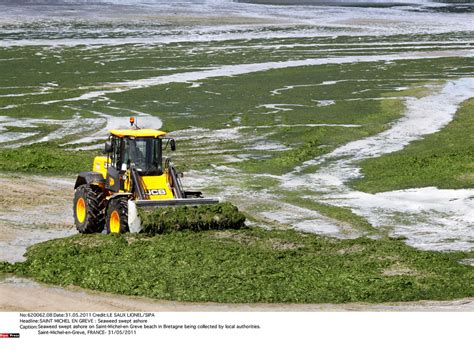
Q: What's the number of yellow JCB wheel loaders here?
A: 1